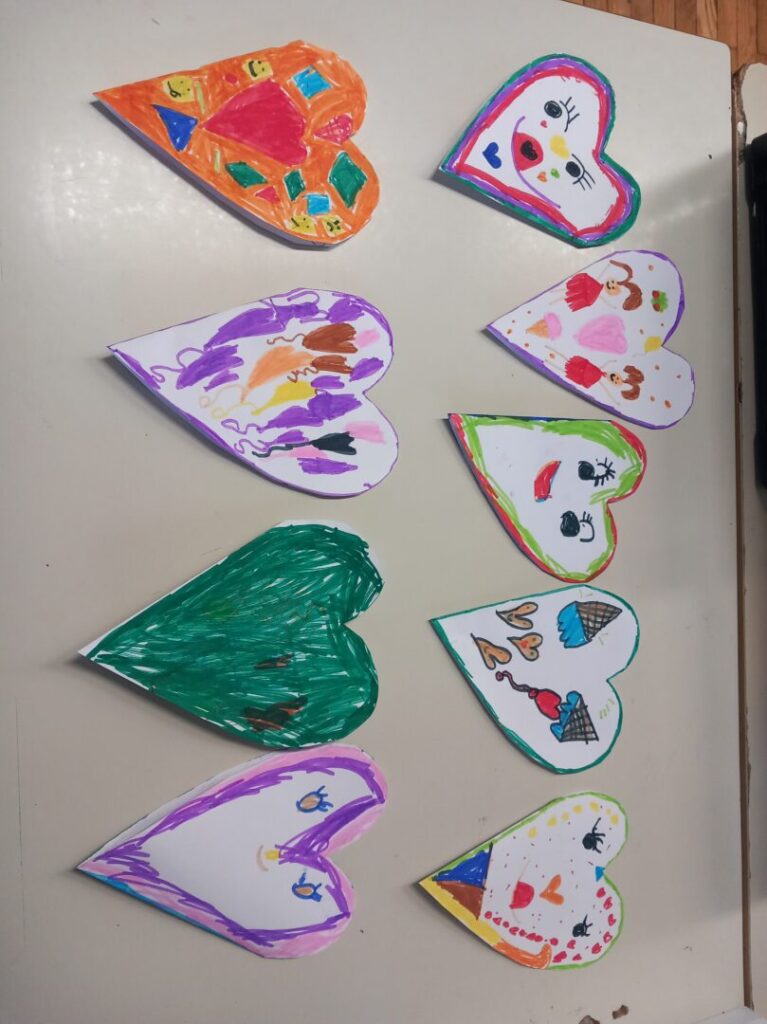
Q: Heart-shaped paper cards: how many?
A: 9